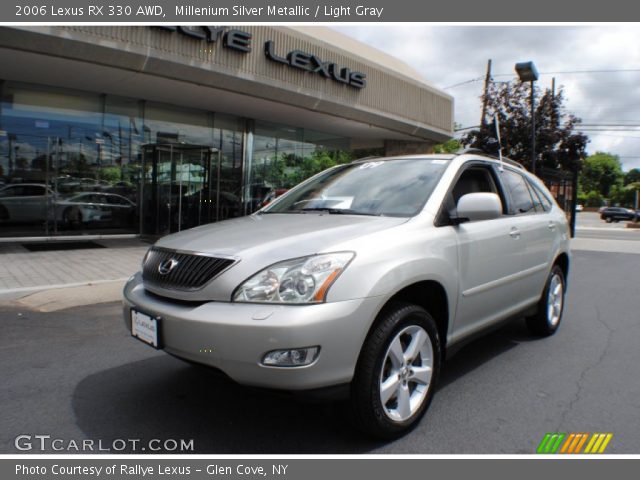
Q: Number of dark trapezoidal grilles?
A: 1